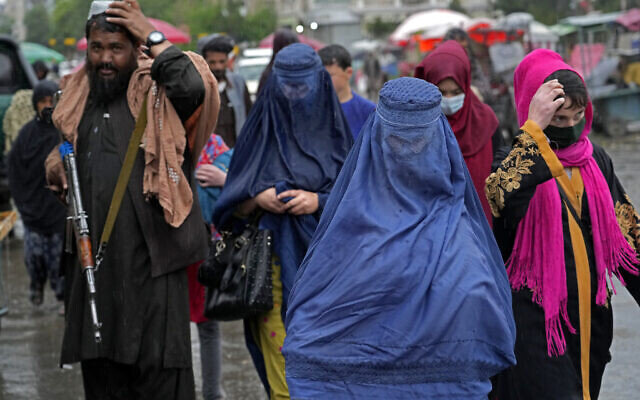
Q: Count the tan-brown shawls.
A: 1